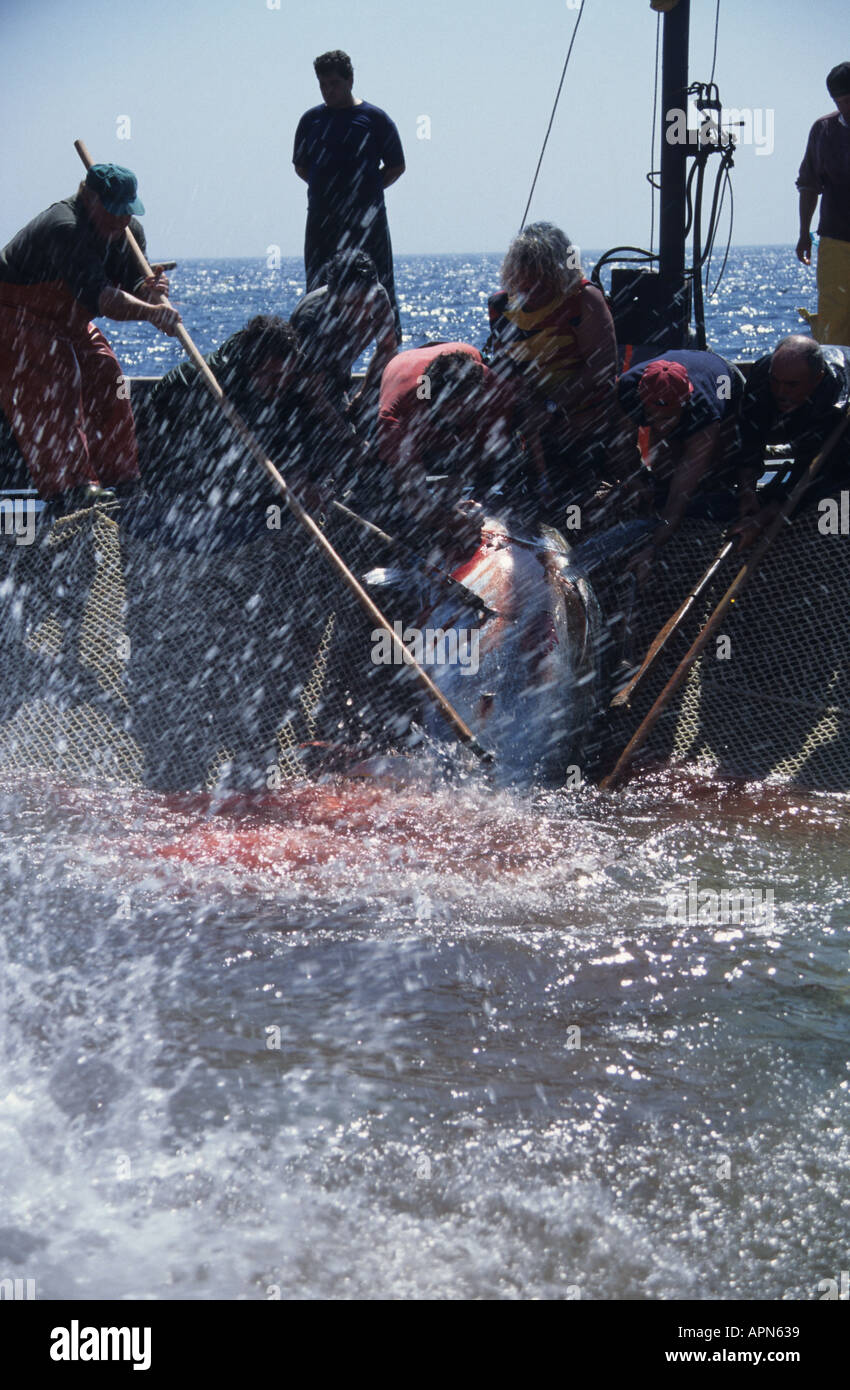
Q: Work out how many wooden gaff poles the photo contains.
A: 4